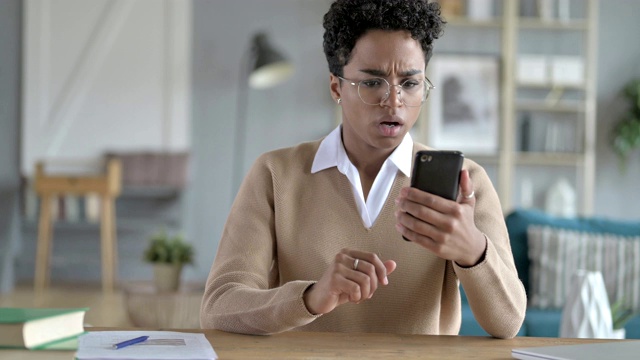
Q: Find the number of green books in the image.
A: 1